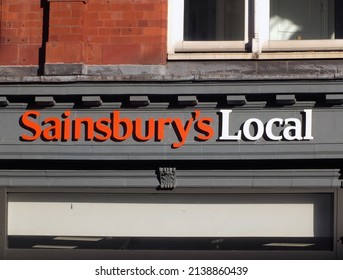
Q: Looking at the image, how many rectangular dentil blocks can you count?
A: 8